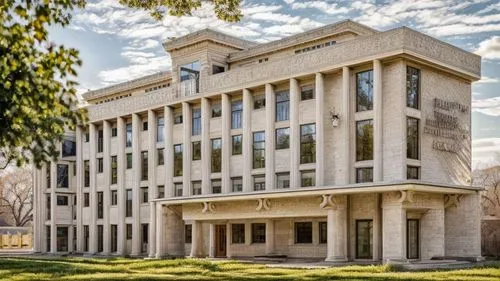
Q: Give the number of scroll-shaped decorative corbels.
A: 5